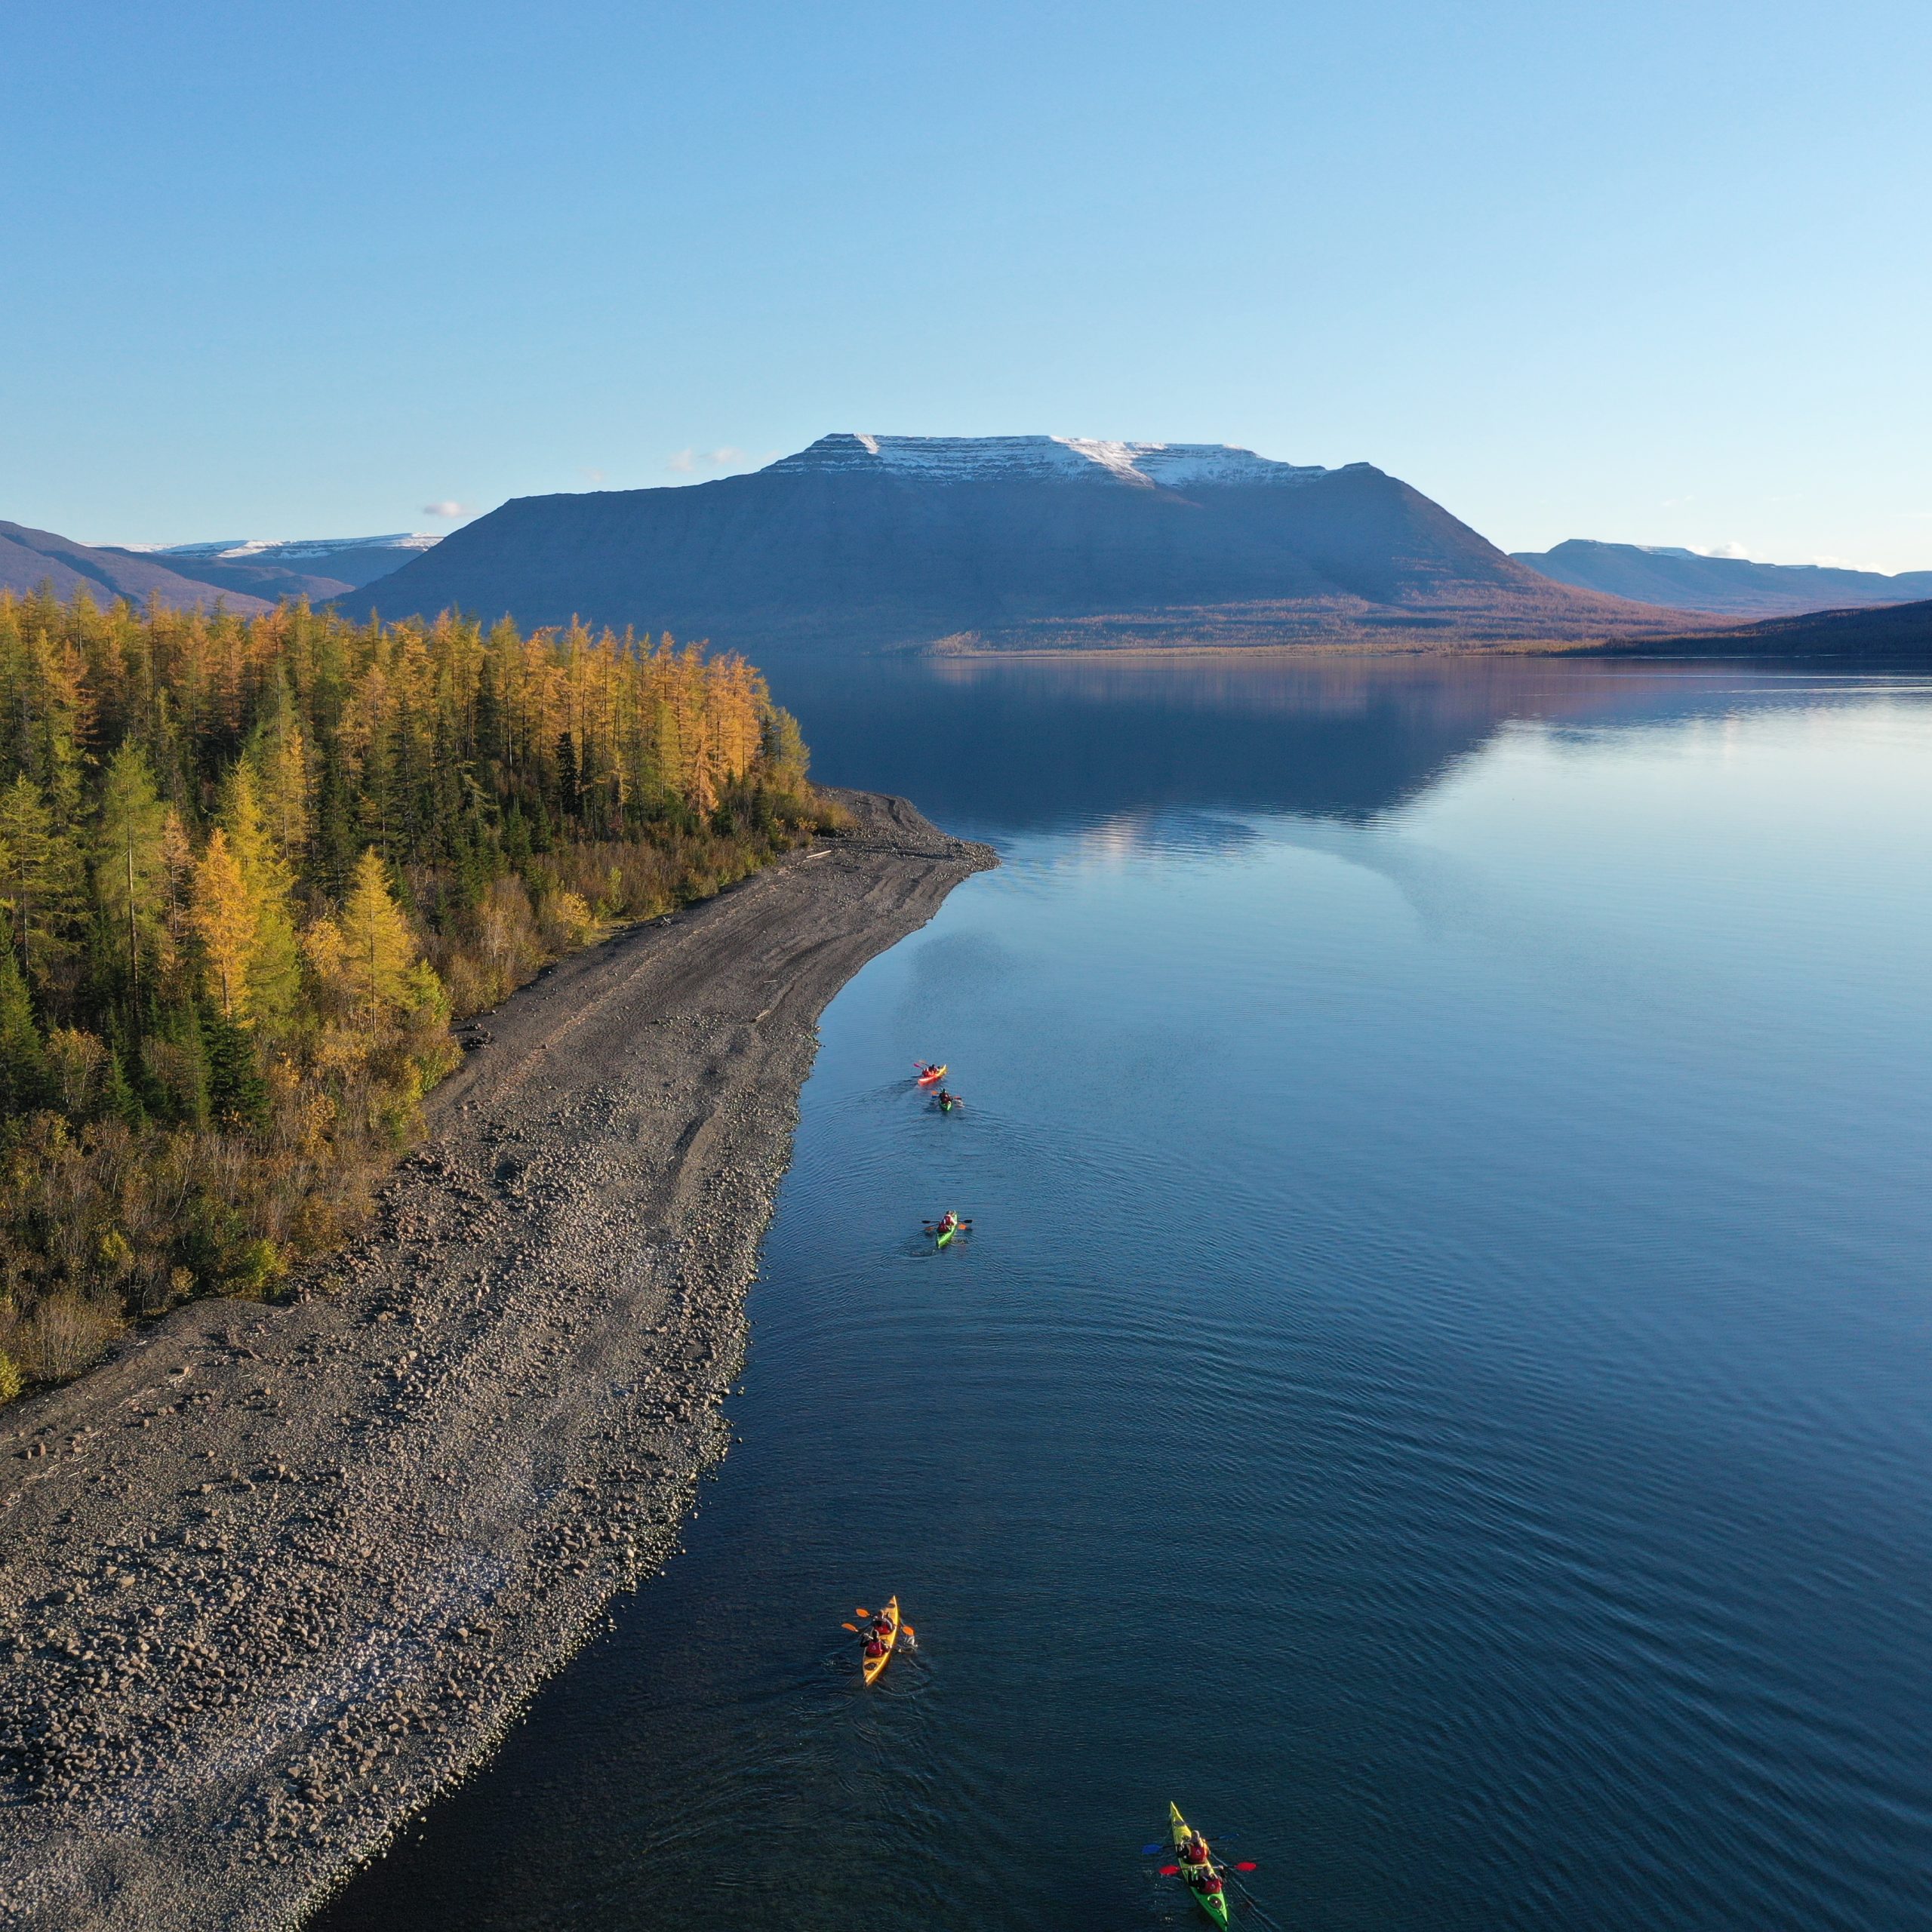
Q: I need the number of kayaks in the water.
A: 5